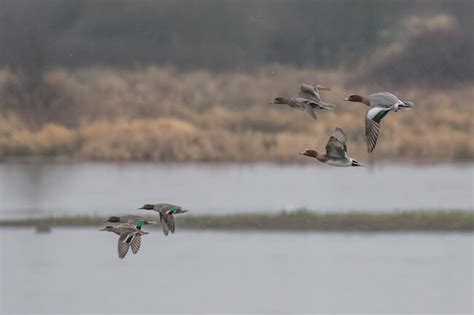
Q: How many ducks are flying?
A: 6